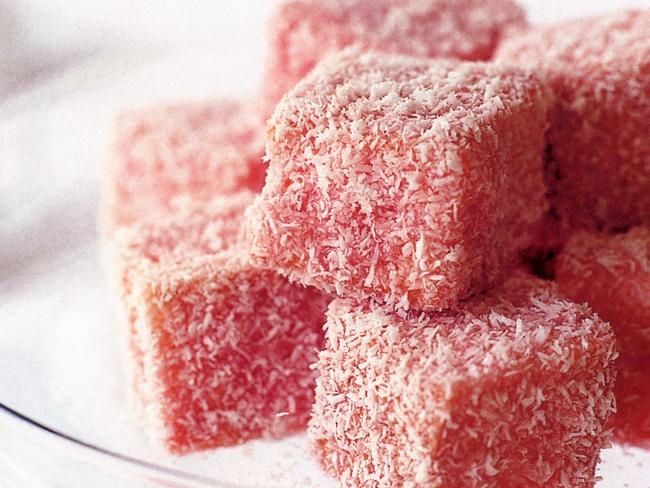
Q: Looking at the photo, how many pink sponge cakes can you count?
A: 7